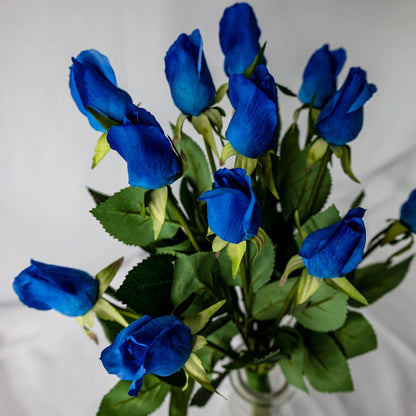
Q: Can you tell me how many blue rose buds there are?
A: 12